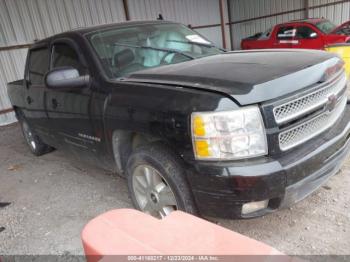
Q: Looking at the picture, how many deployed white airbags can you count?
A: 1